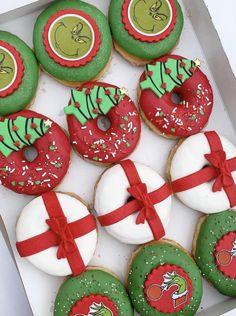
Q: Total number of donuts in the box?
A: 12